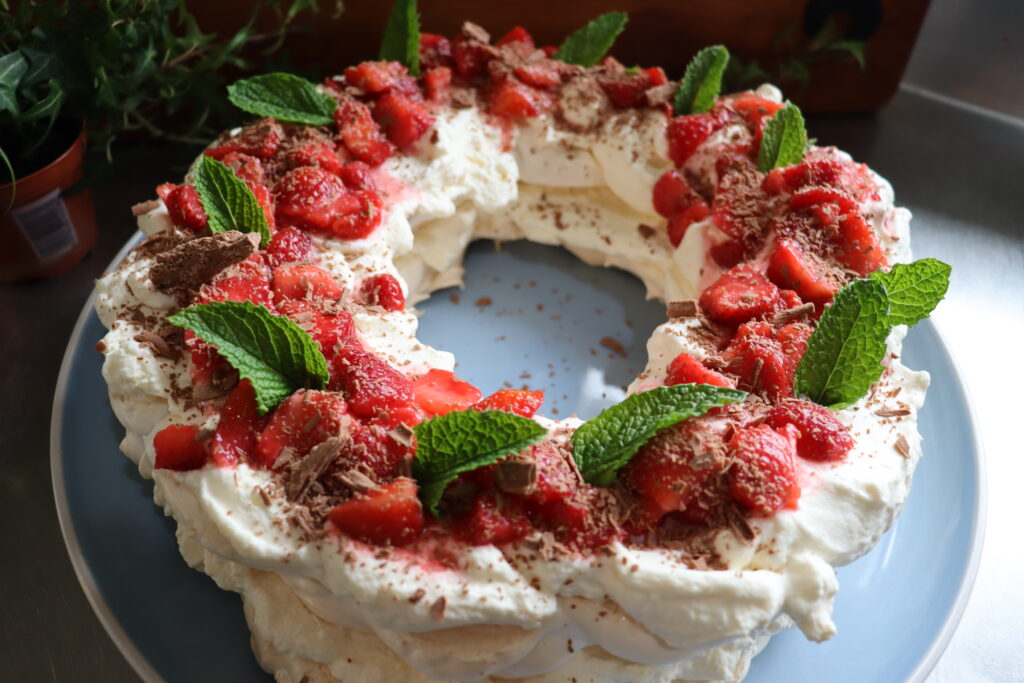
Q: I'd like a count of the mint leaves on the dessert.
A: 11